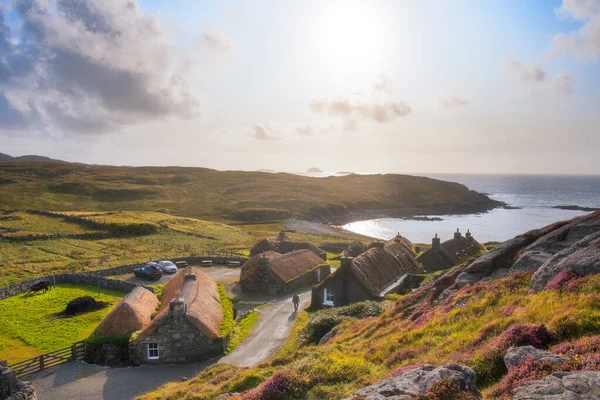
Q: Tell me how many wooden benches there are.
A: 3